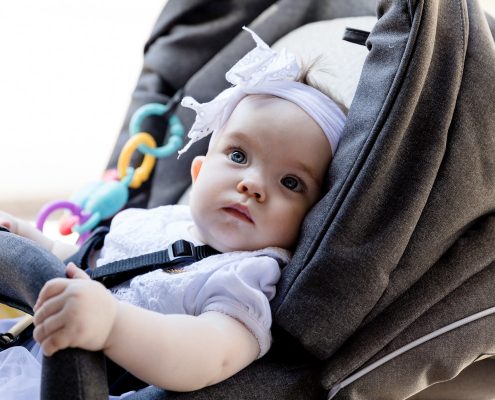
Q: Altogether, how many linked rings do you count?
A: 3